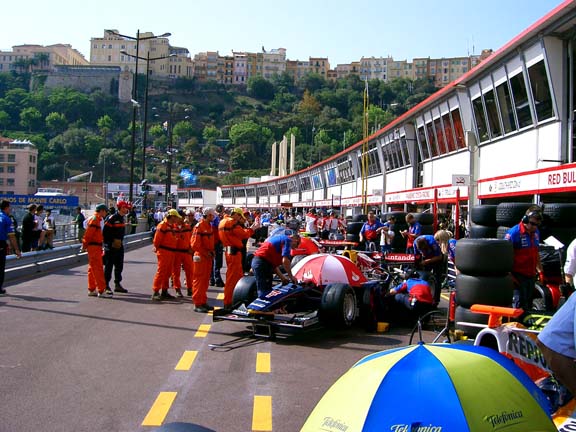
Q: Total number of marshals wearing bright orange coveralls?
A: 5